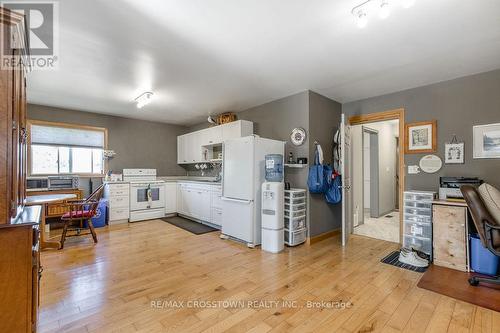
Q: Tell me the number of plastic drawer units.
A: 2